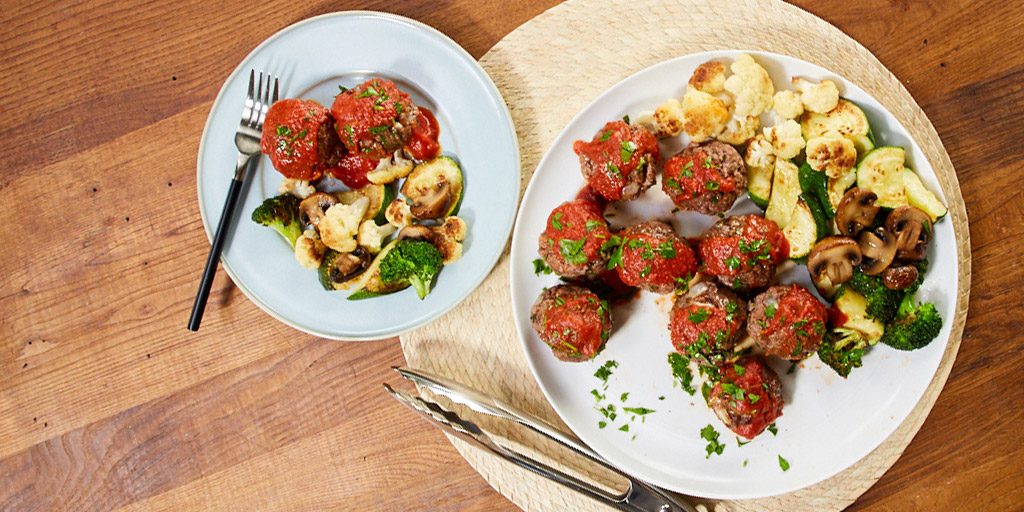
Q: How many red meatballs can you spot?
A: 11